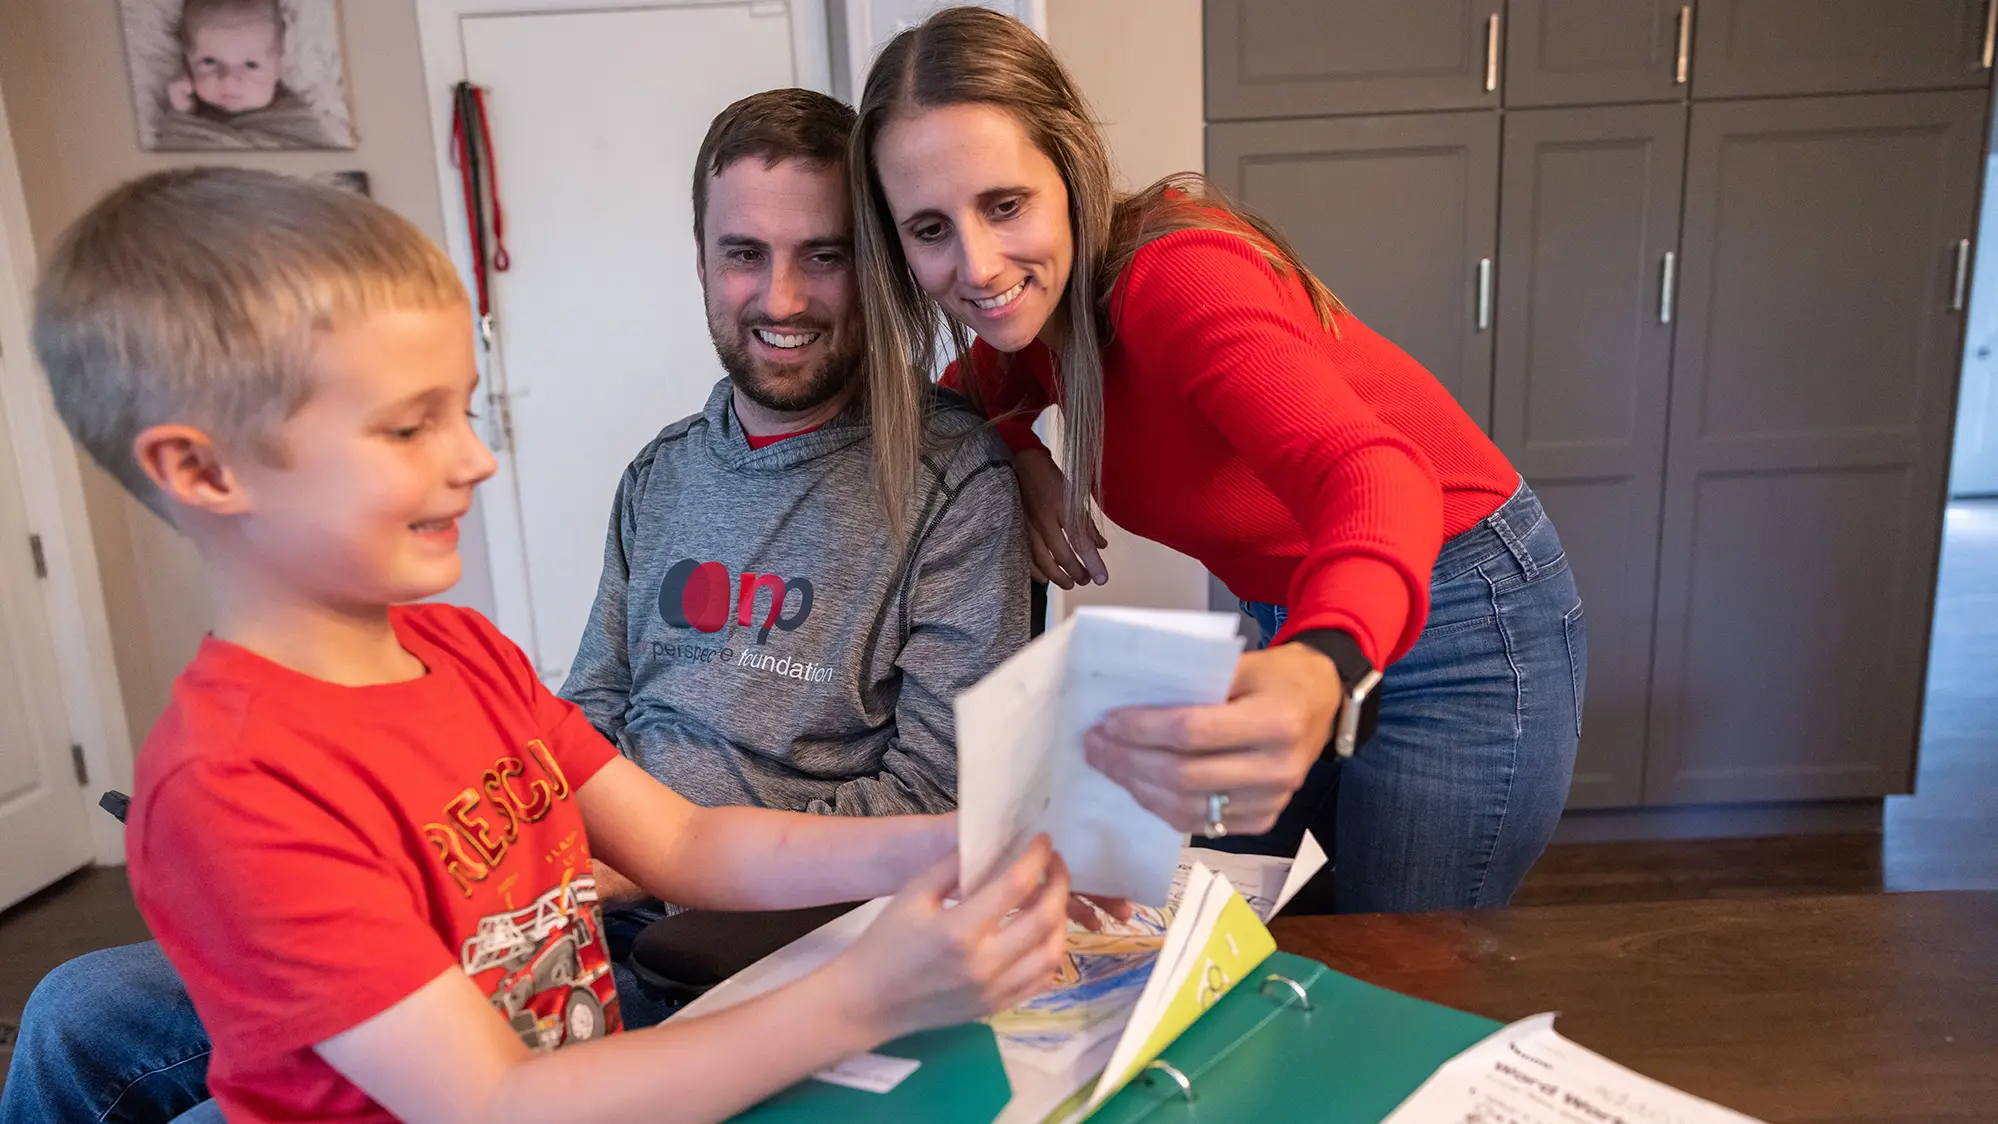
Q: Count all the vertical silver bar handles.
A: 6